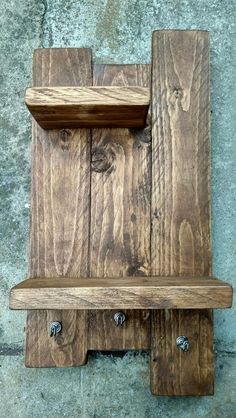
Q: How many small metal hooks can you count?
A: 3